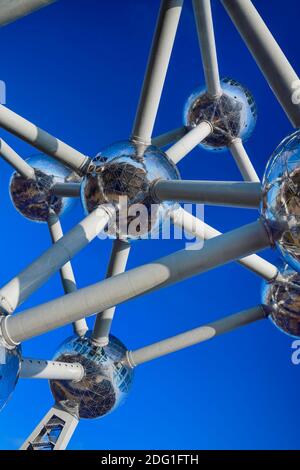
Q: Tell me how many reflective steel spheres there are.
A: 7